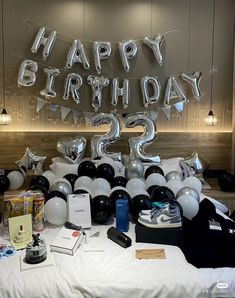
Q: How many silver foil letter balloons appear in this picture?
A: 13